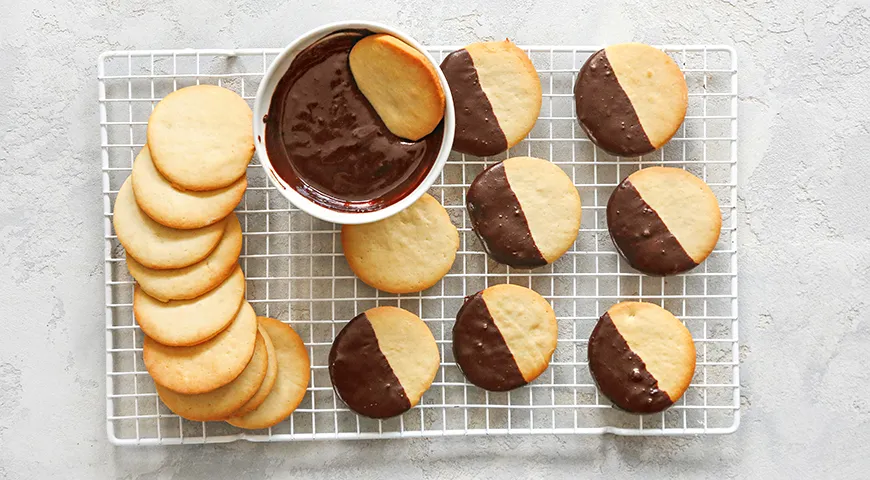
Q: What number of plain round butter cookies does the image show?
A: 10